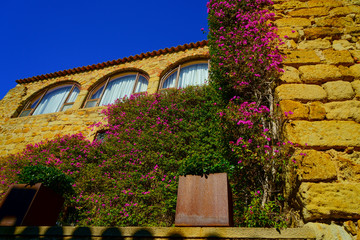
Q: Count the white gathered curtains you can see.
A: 3